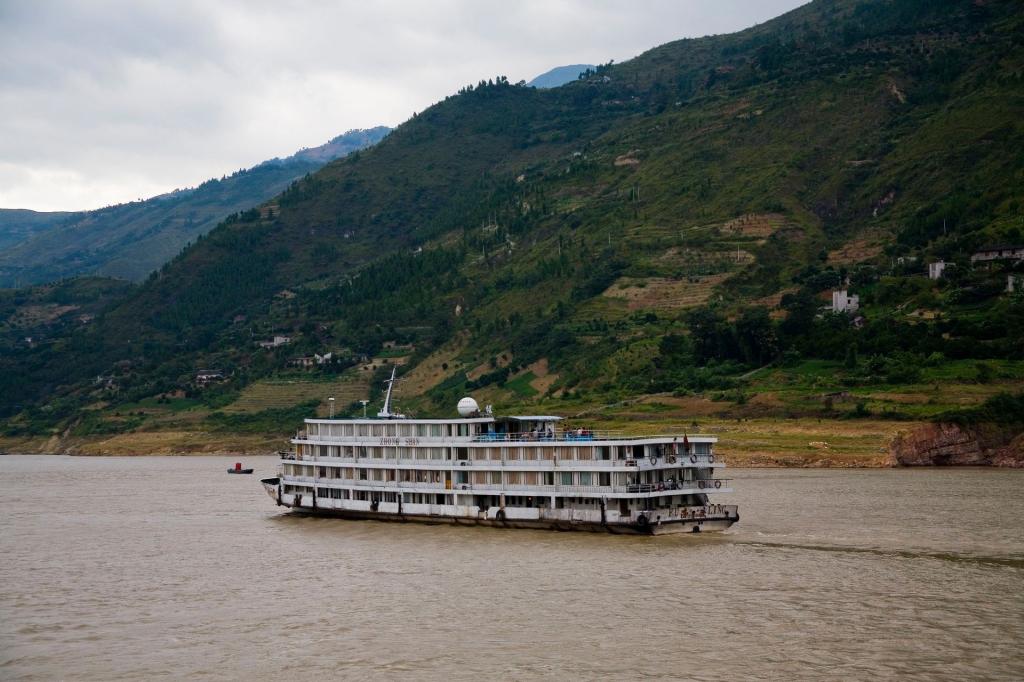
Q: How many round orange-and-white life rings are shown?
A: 8